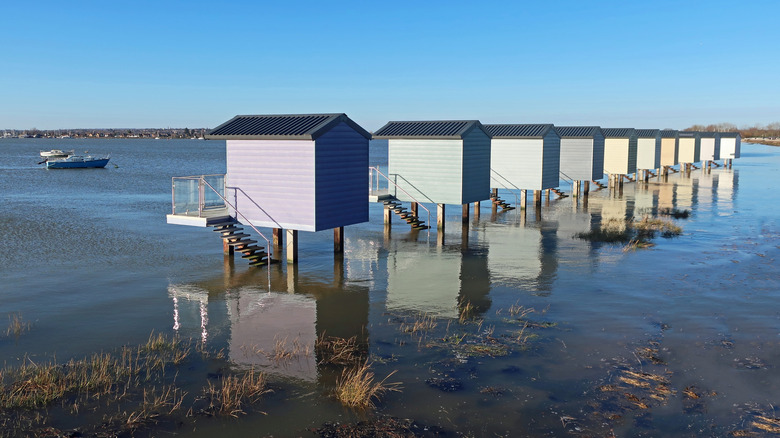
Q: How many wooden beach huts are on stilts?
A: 10